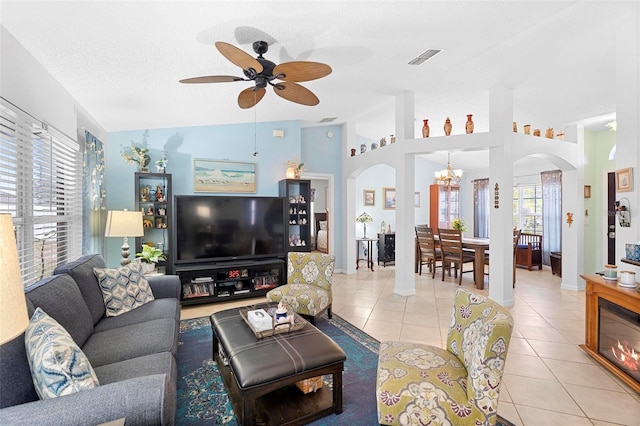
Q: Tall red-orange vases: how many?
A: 3